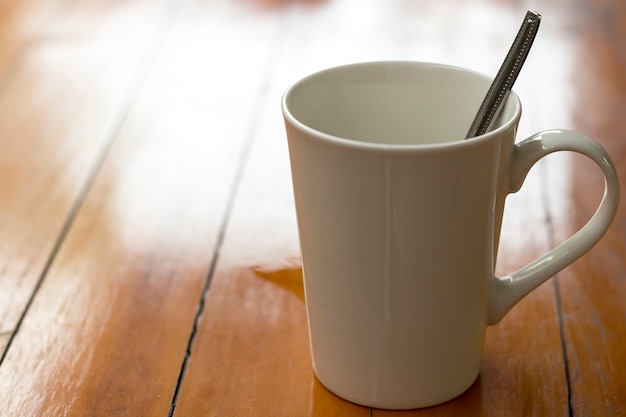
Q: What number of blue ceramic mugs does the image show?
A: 0